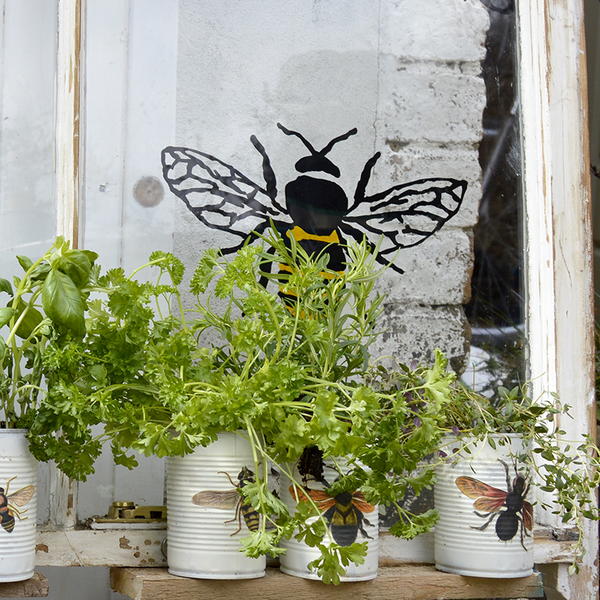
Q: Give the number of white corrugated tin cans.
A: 4